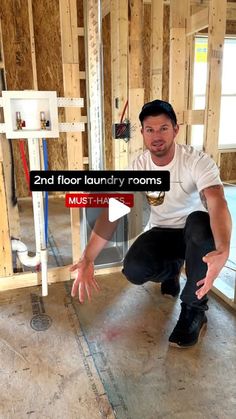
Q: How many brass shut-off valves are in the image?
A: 2